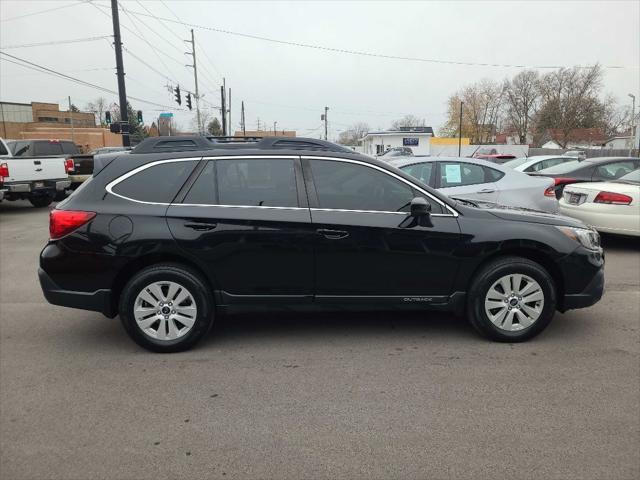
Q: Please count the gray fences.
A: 1